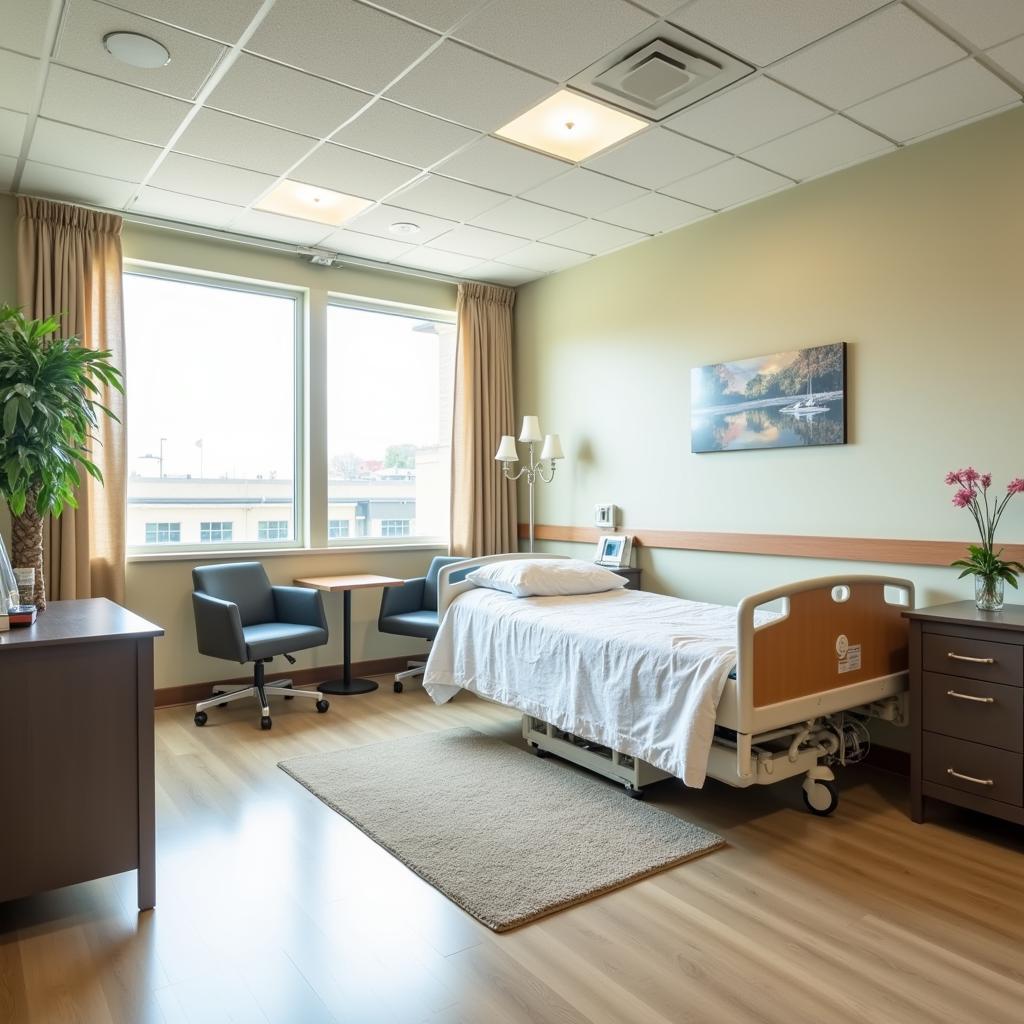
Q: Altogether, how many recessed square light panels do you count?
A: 2